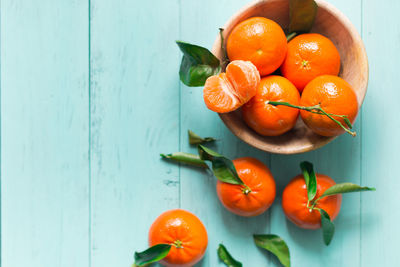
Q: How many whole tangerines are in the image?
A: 7